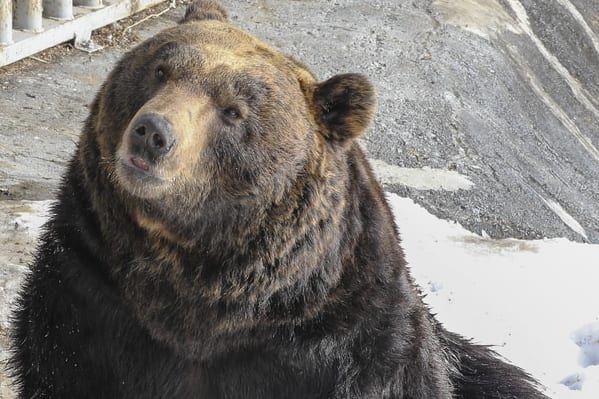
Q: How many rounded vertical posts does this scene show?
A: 4